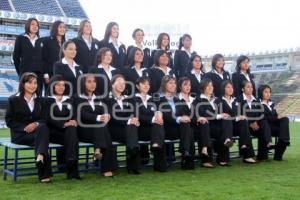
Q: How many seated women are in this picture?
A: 11